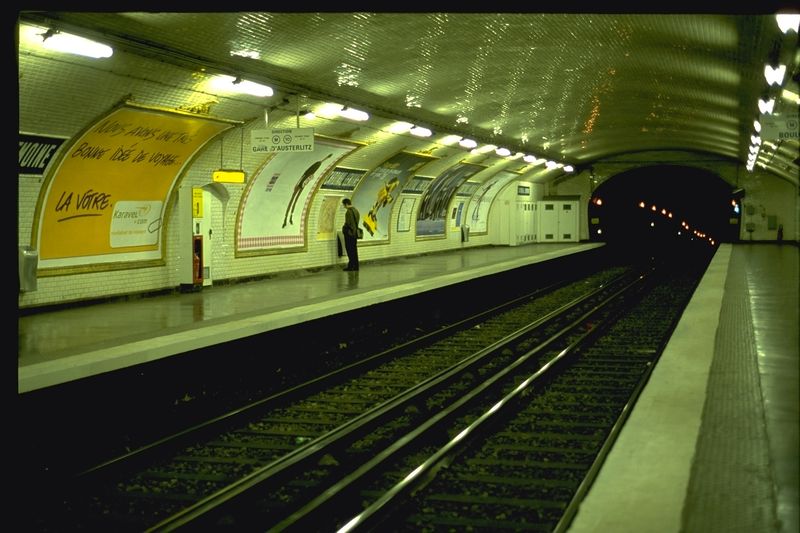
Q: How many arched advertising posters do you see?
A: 5